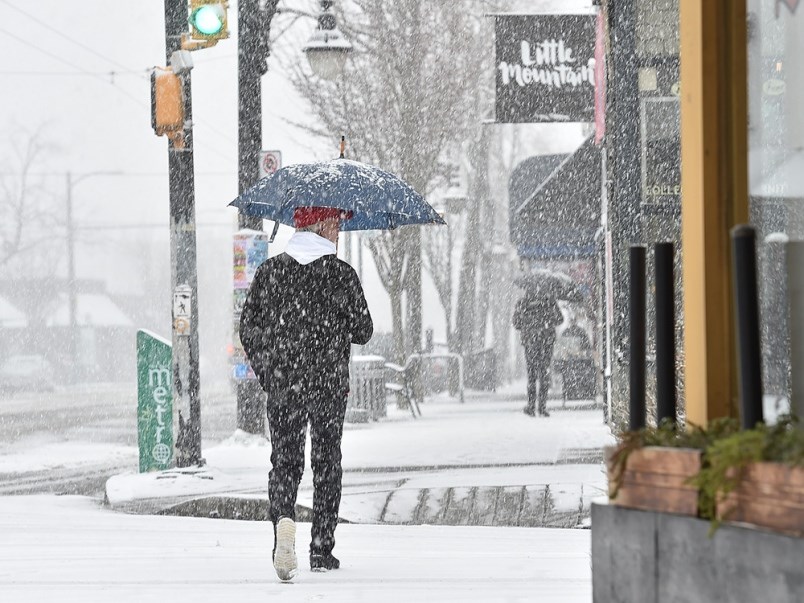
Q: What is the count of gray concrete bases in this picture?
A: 1